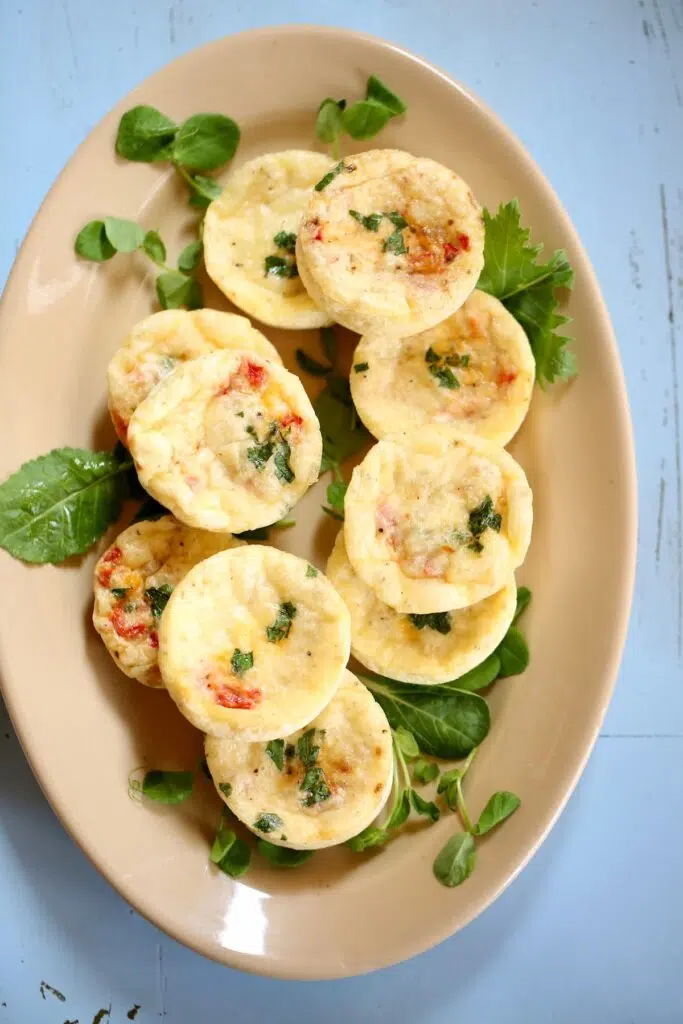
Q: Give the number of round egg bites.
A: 10